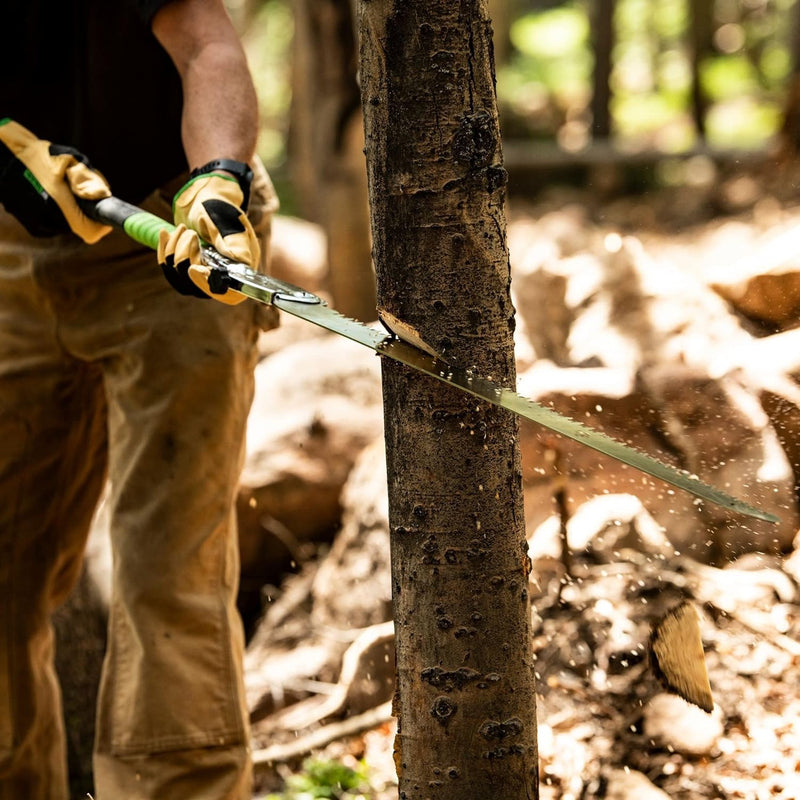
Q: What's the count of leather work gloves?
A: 2